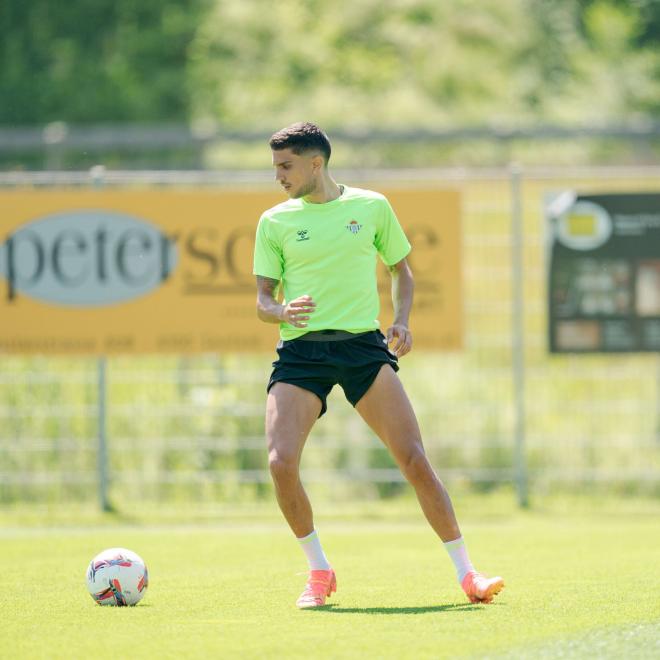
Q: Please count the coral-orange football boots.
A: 2